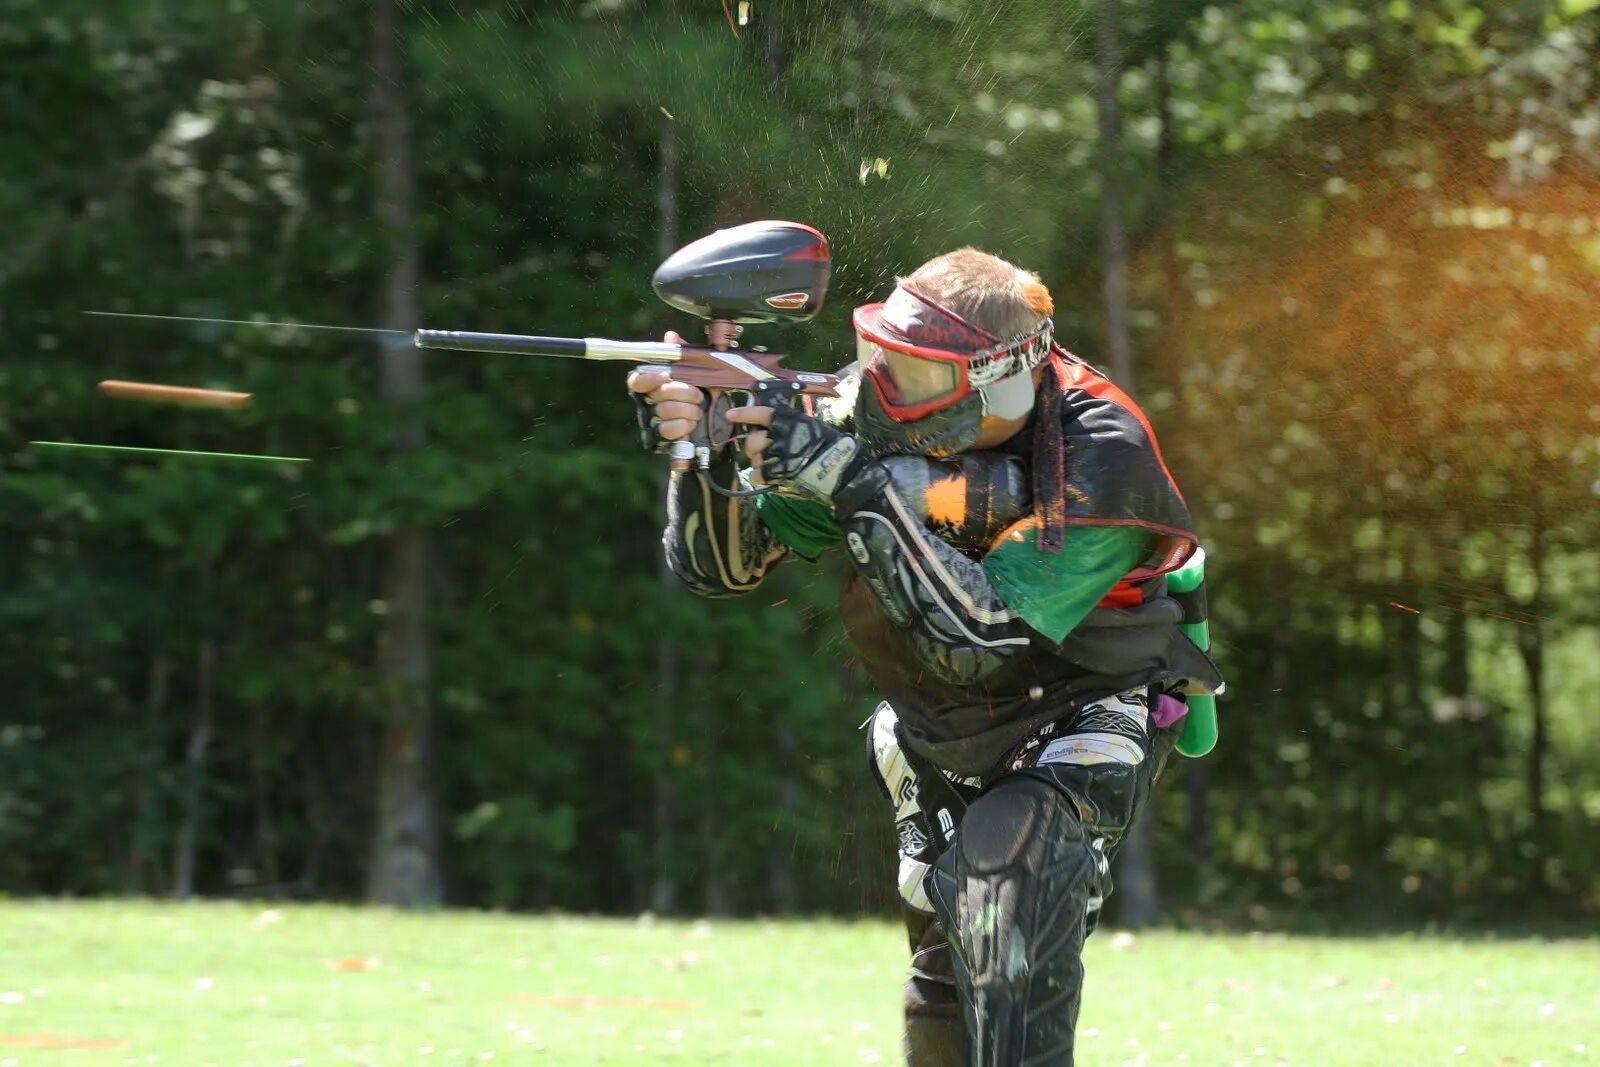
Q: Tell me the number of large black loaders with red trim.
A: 1